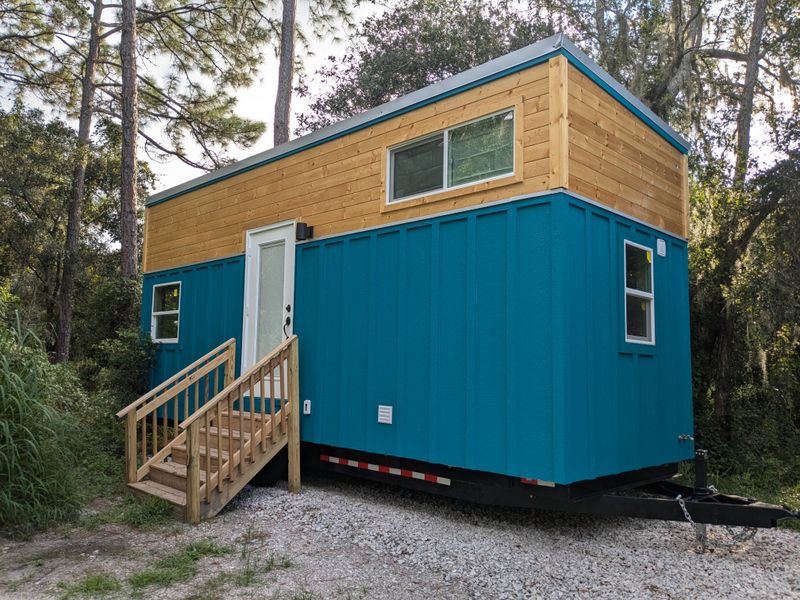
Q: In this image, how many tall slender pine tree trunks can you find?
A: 3